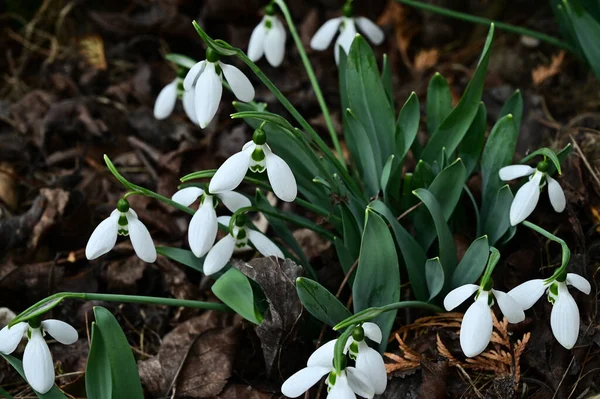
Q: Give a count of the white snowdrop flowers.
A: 14